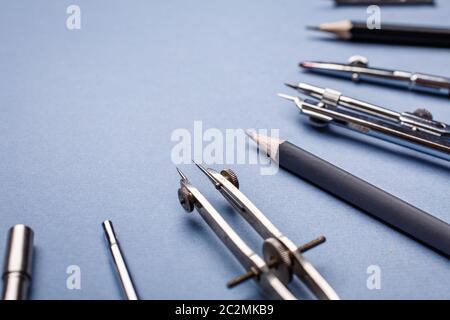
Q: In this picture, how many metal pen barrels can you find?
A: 2